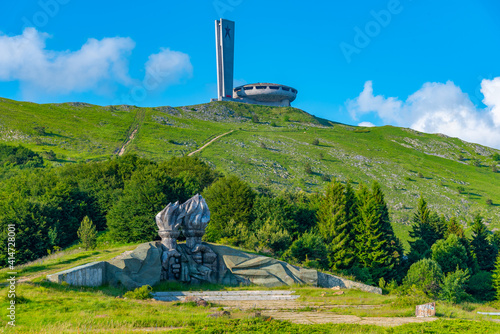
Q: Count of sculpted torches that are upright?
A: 2